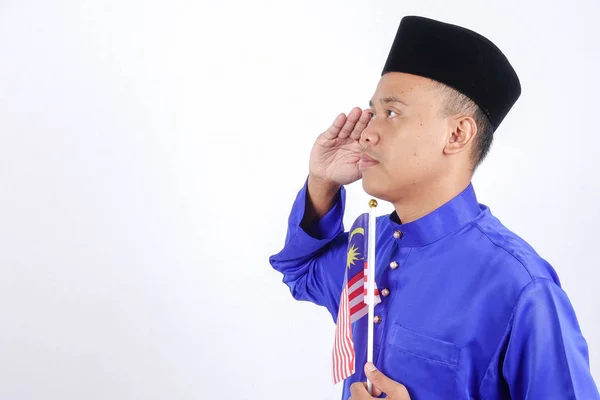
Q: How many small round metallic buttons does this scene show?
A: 4